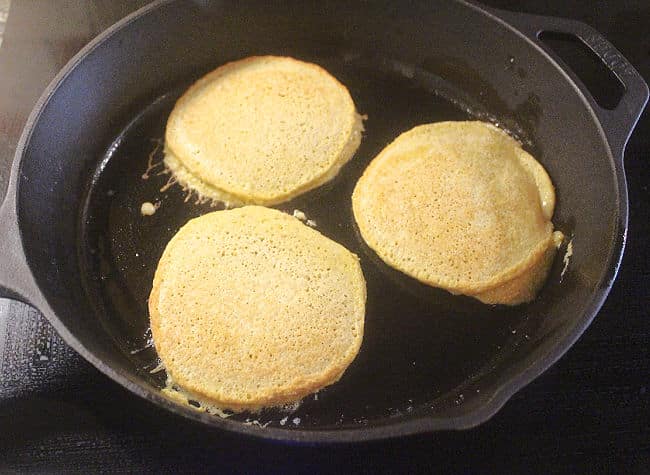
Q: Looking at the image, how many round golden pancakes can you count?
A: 3